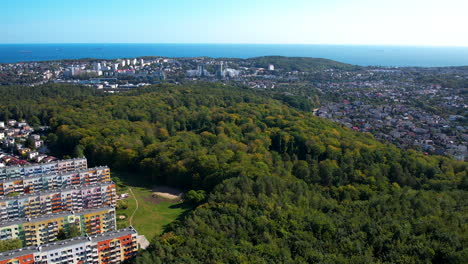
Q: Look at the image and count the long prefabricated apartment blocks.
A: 5